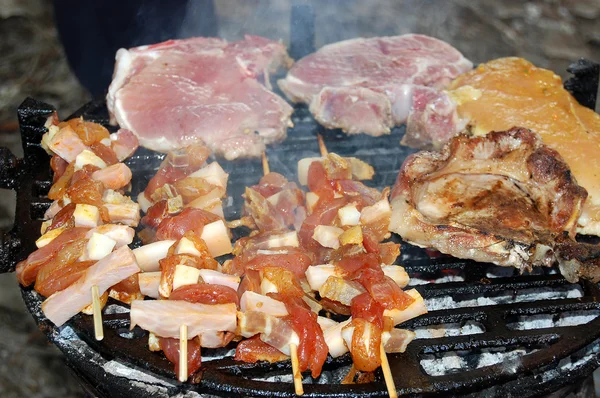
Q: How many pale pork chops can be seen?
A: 2